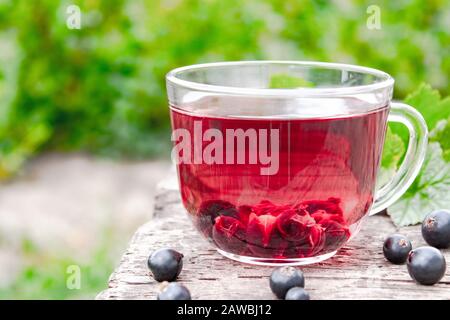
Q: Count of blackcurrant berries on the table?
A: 7